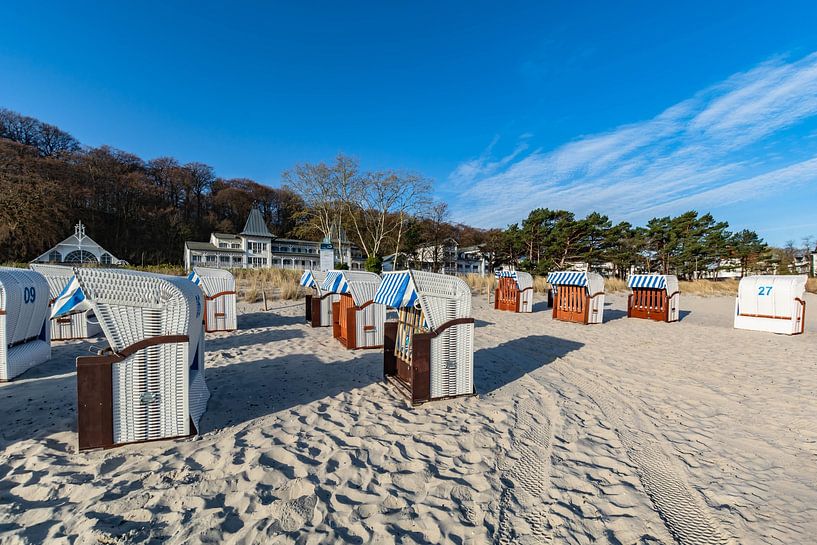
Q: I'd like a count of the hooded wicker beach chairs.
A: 11